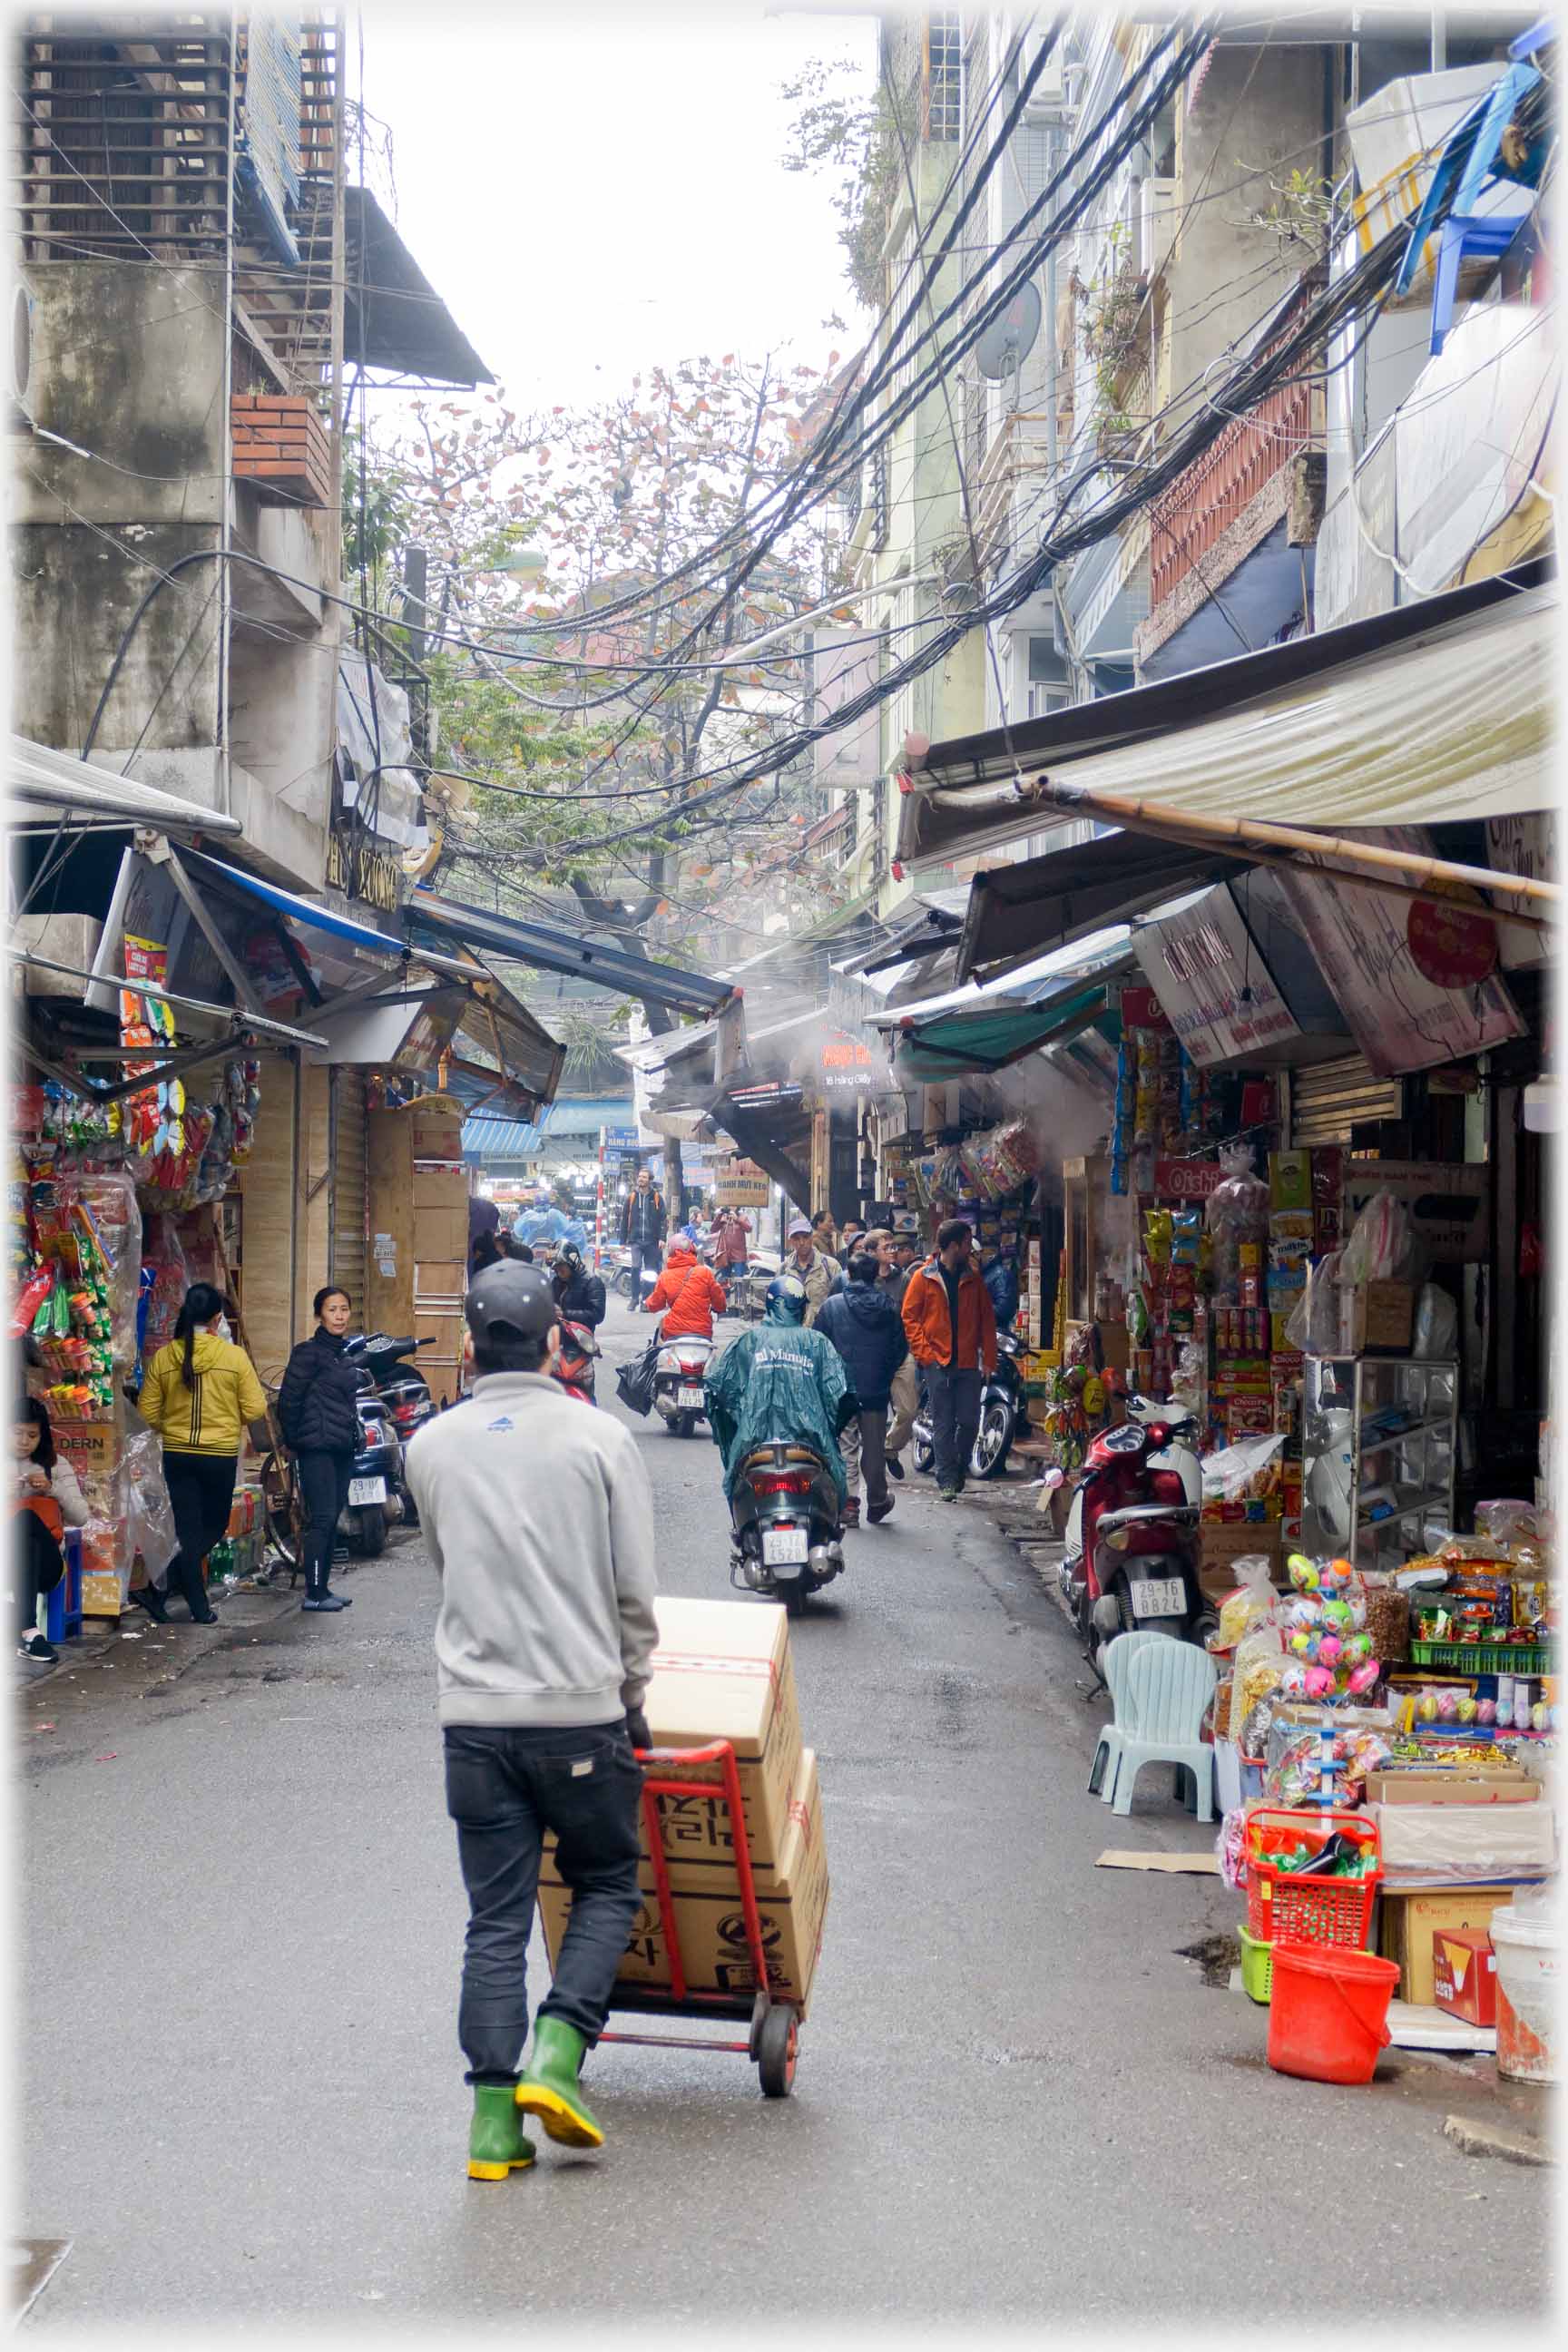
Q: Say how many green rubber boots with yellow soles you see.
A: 2